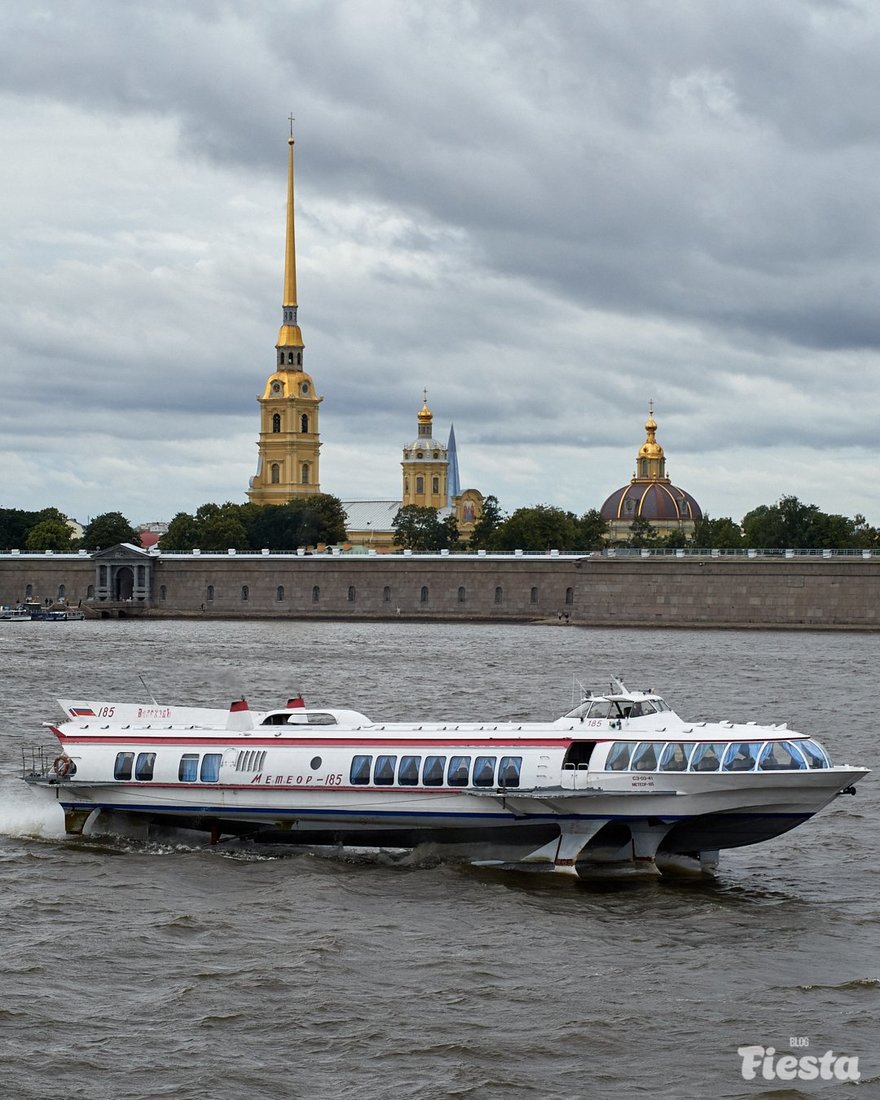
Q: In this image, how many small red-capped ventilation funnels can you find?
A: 2